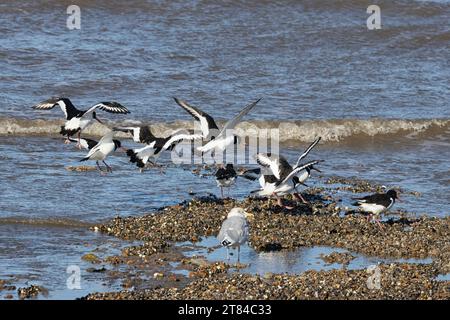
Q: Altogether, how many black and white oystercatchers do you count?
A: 8